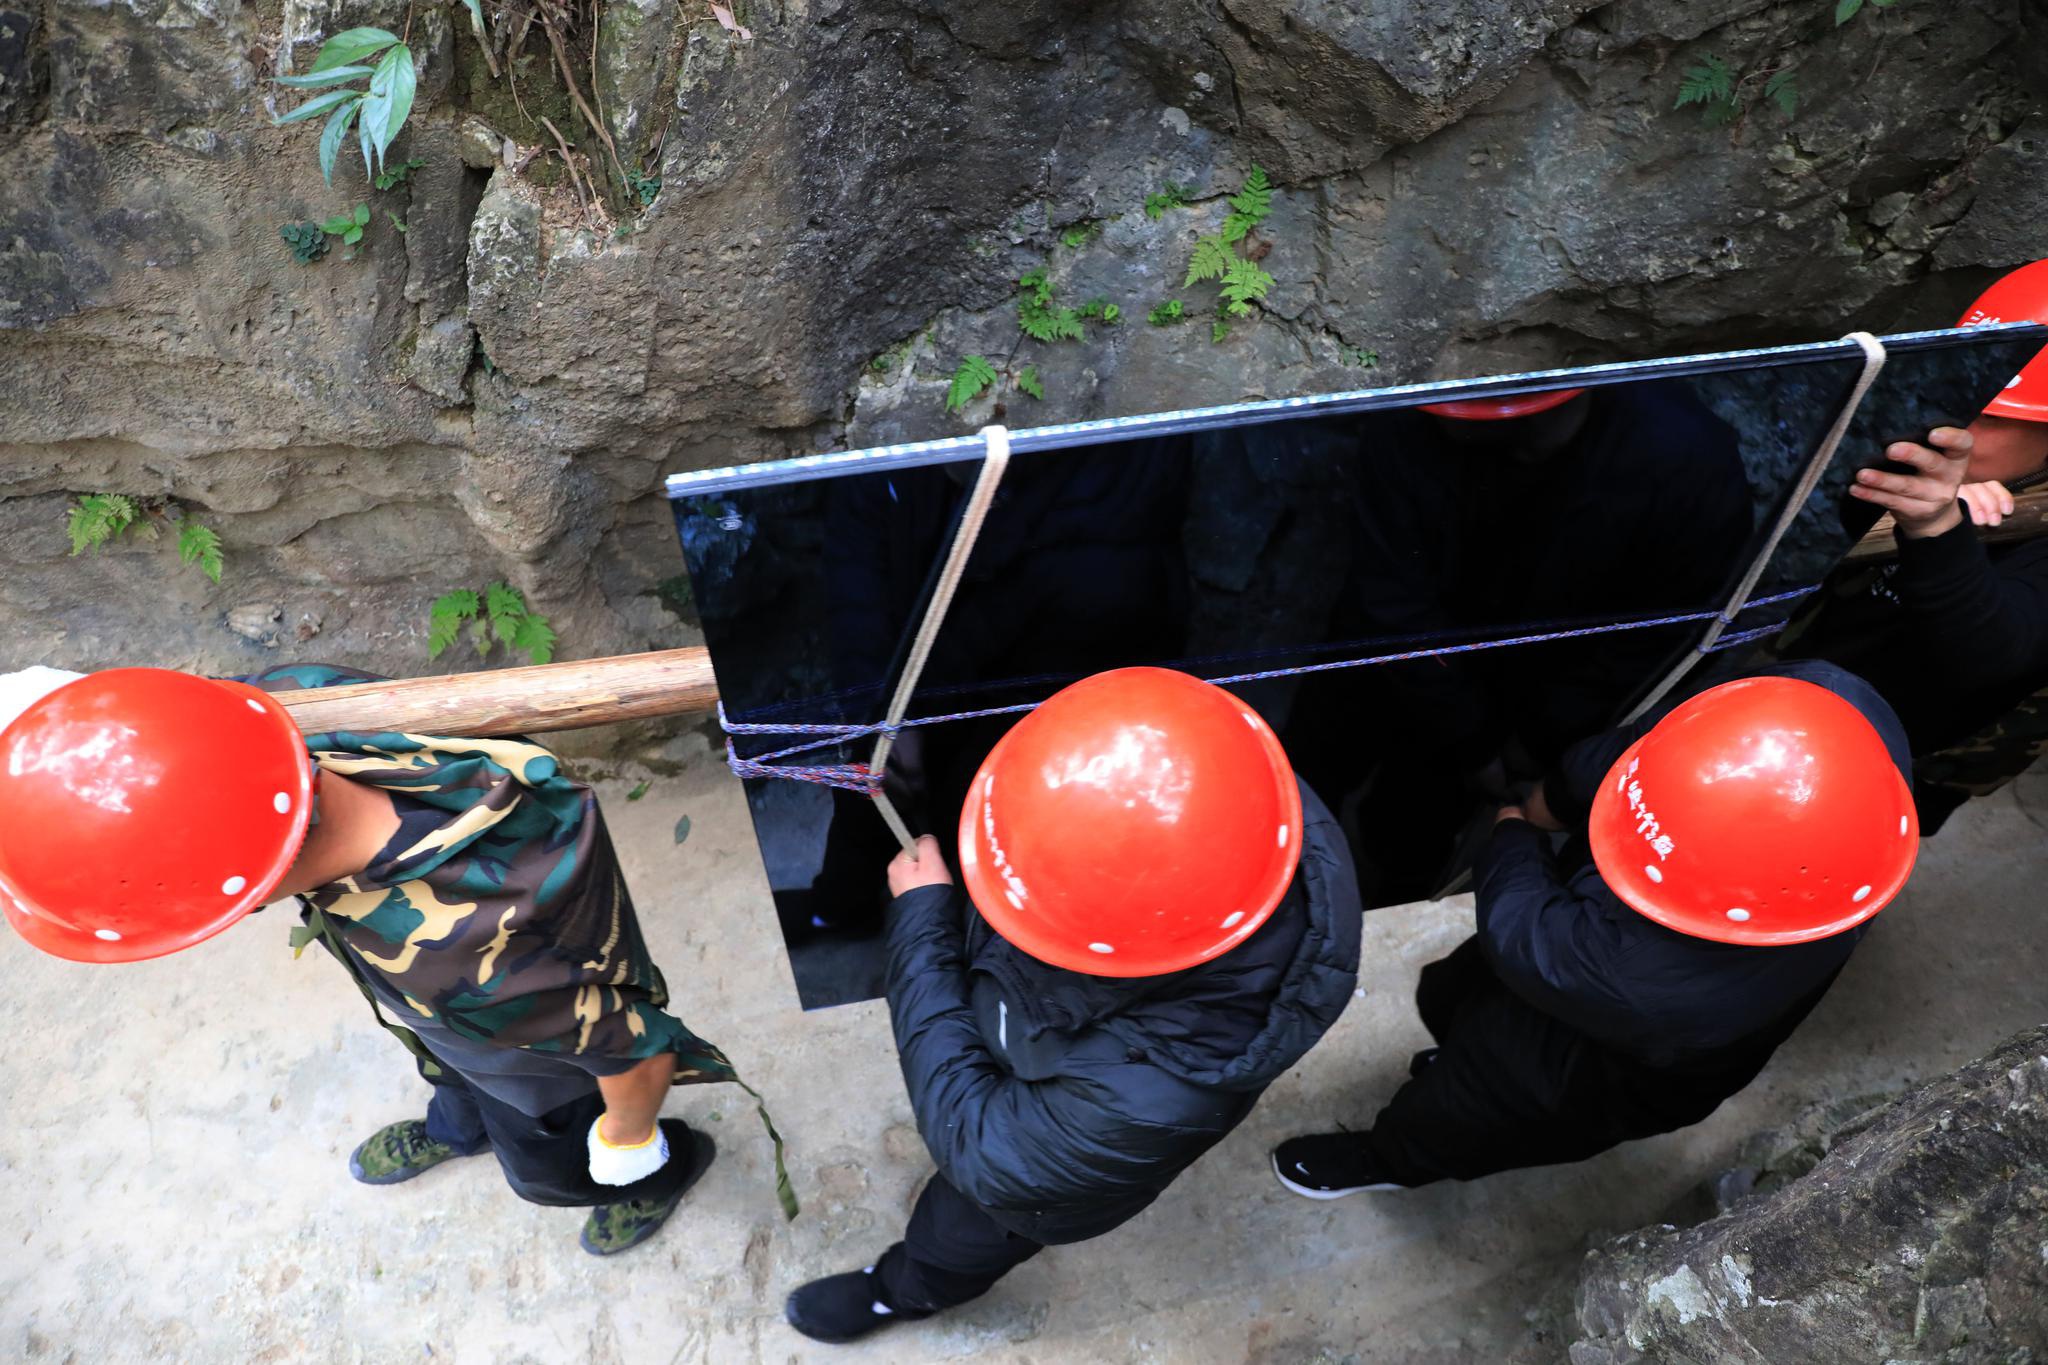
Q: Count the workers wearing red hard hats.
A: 4